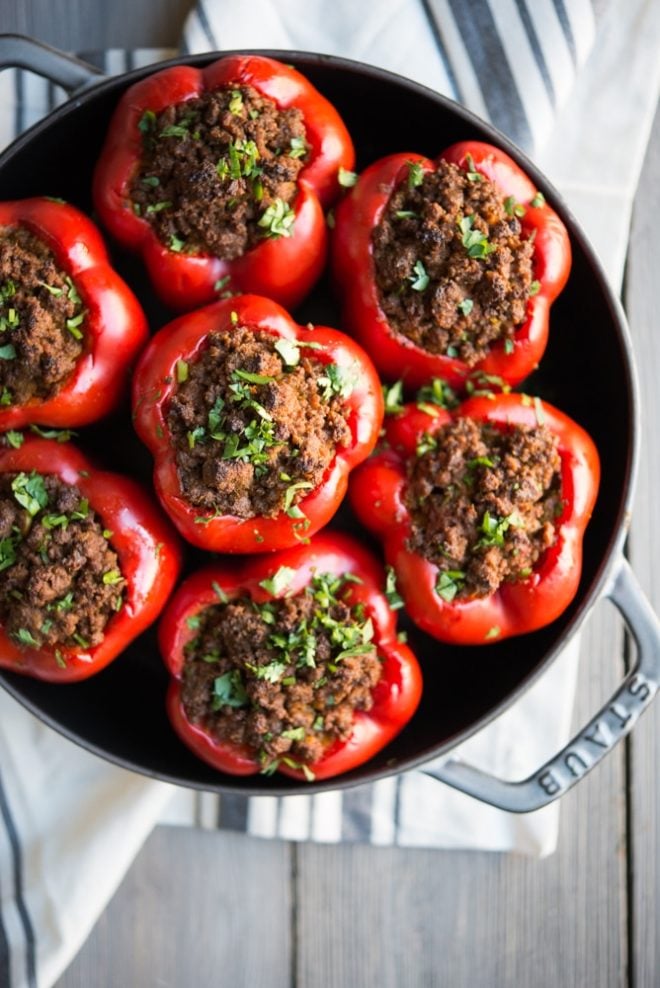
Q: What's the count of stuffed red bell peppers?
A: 7